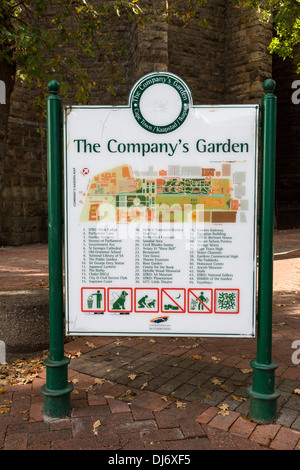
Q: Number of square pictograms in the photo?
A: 6